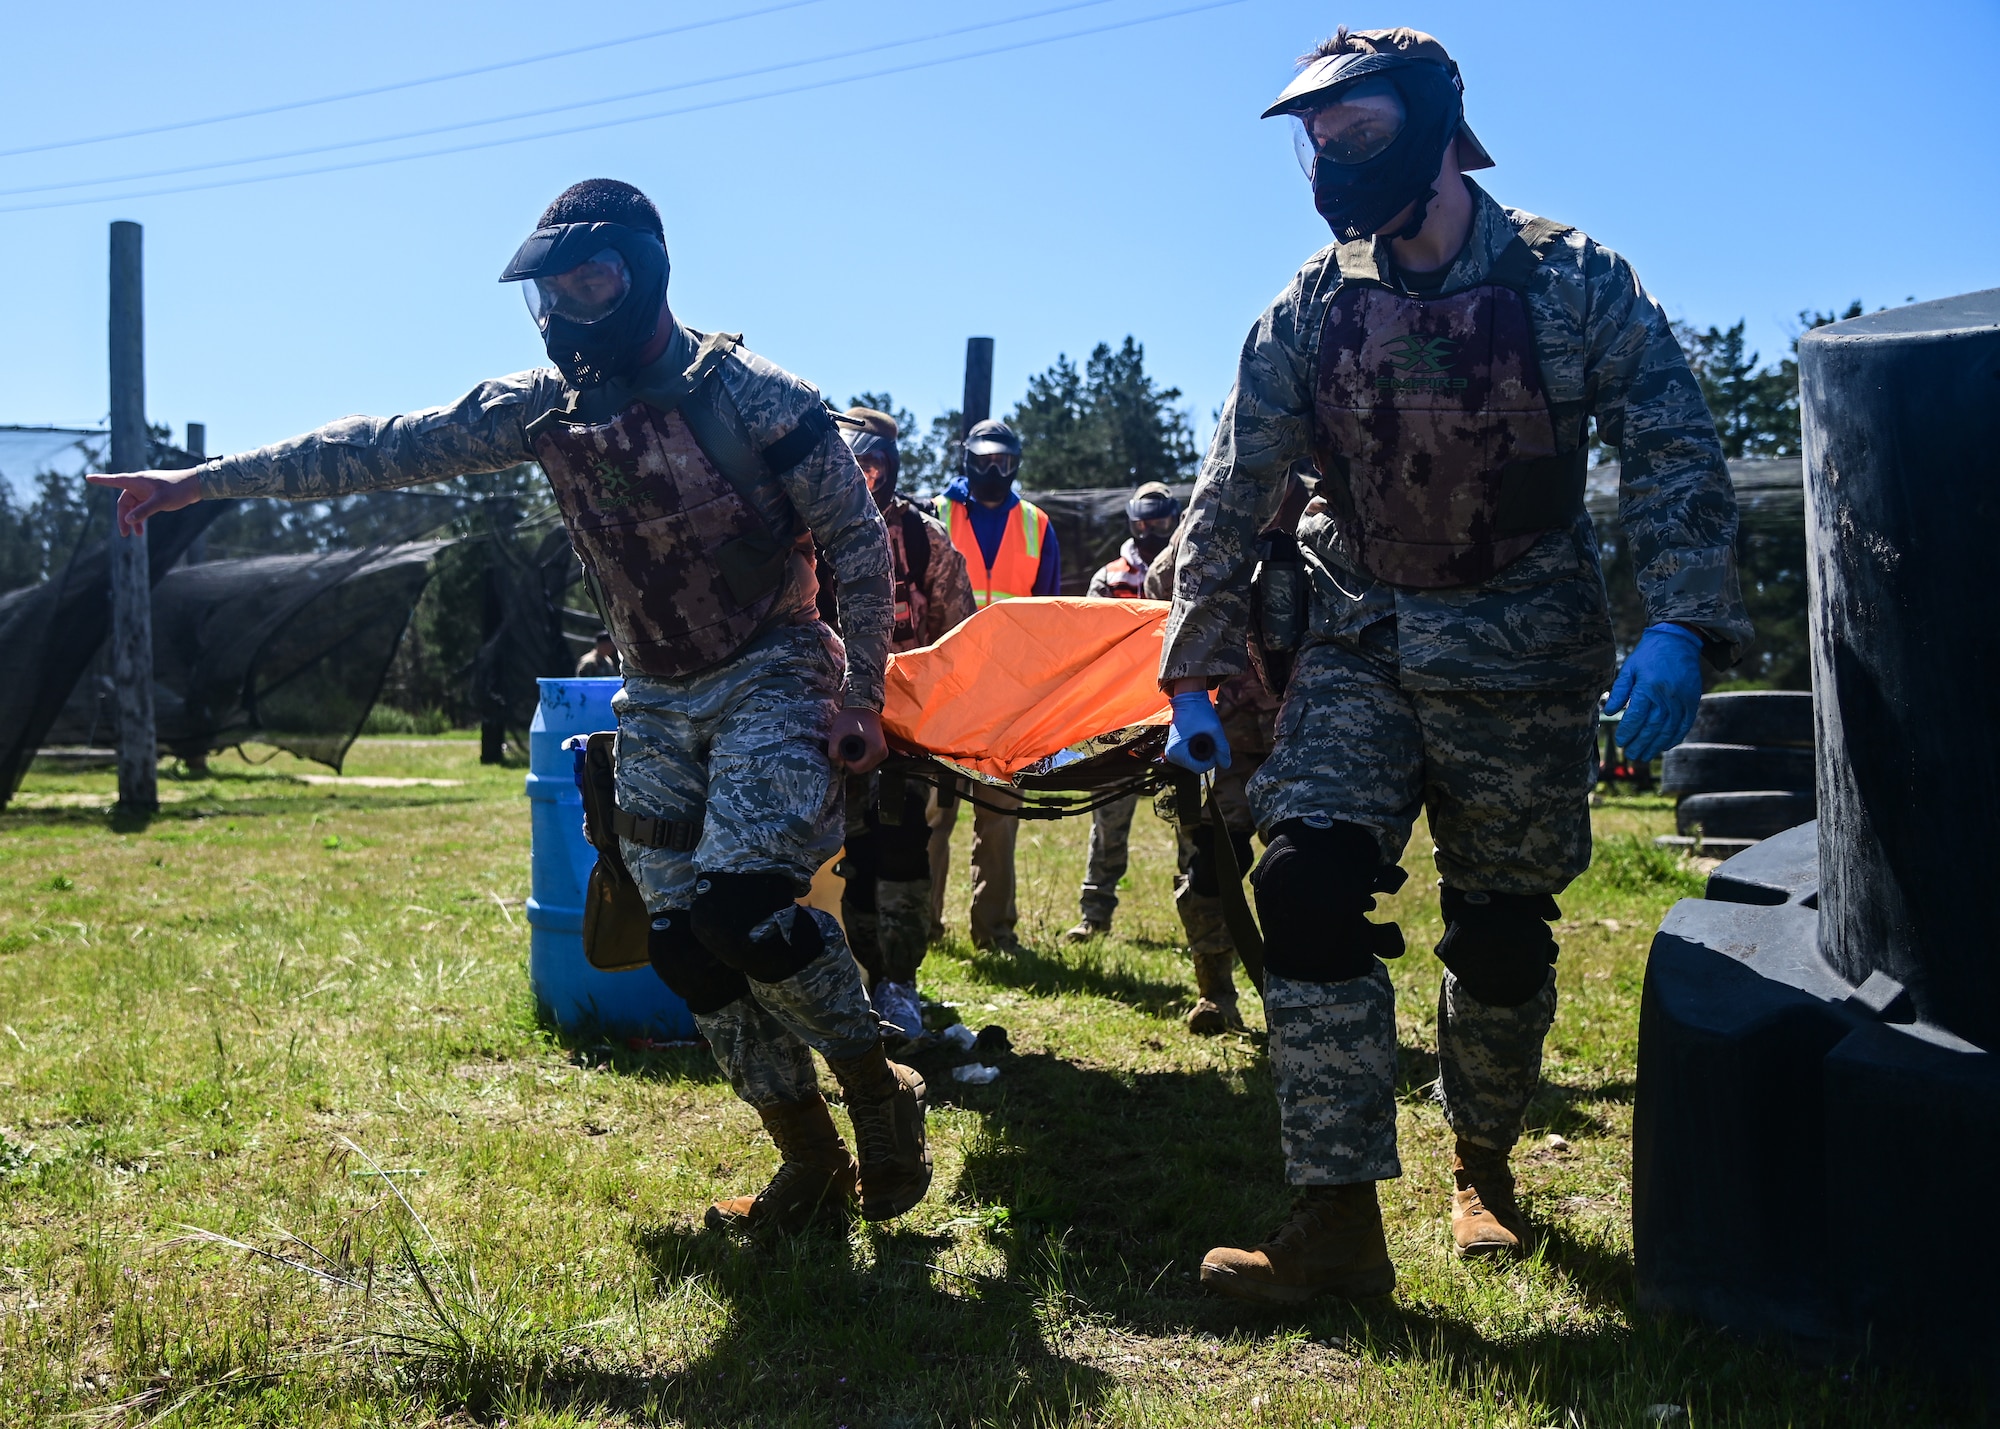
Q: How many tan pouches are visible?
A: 1